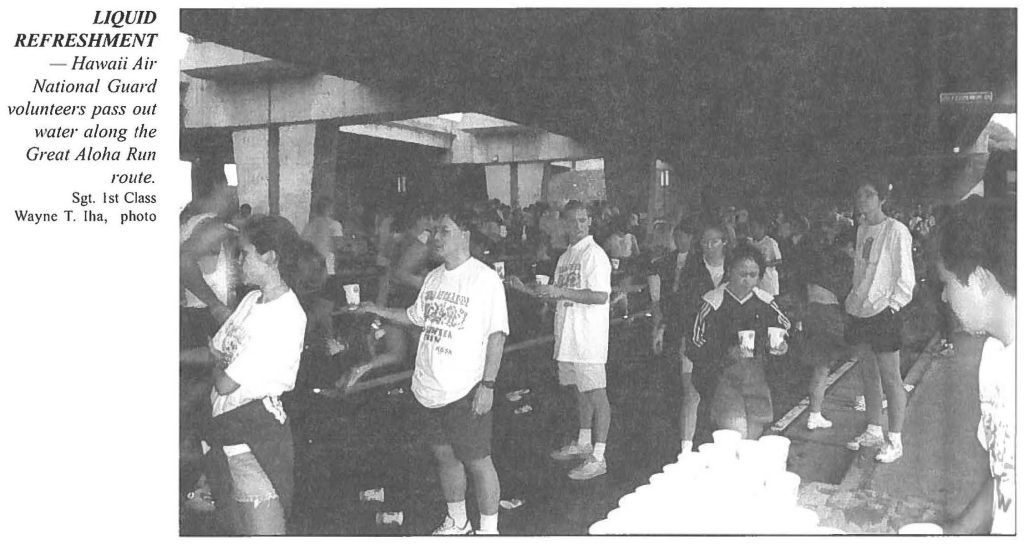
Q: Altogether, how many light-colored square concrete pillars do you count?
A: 4